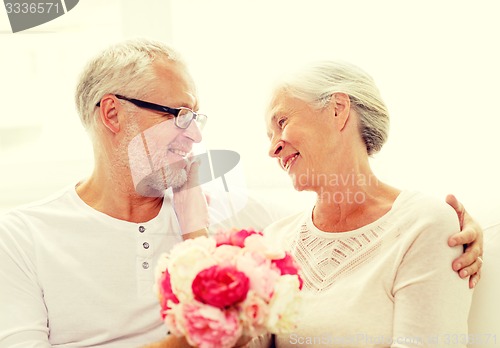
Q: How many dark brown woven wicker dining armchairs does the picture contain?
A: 0